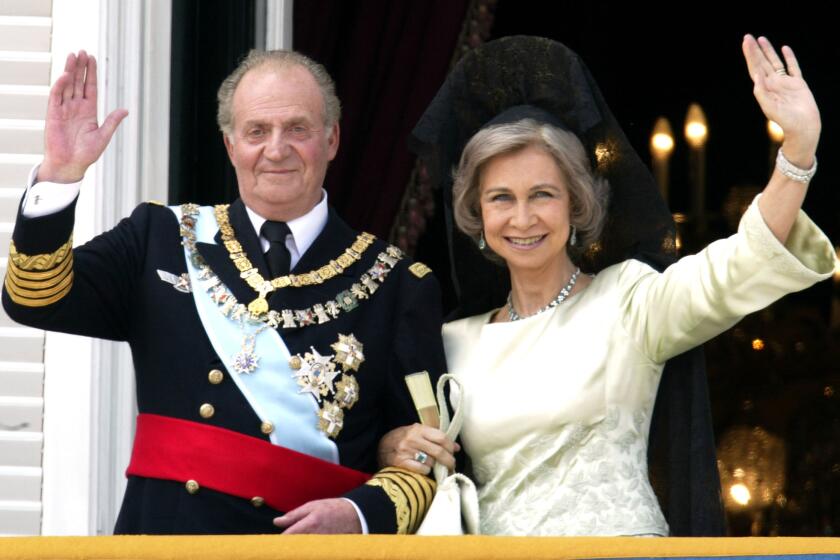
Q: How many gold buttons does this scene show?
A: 6